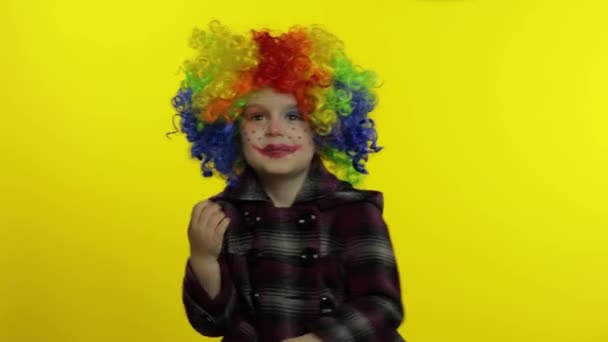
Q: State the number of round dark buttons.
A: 6